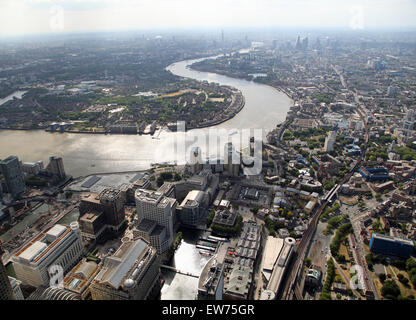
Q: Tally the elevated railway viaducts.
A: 1